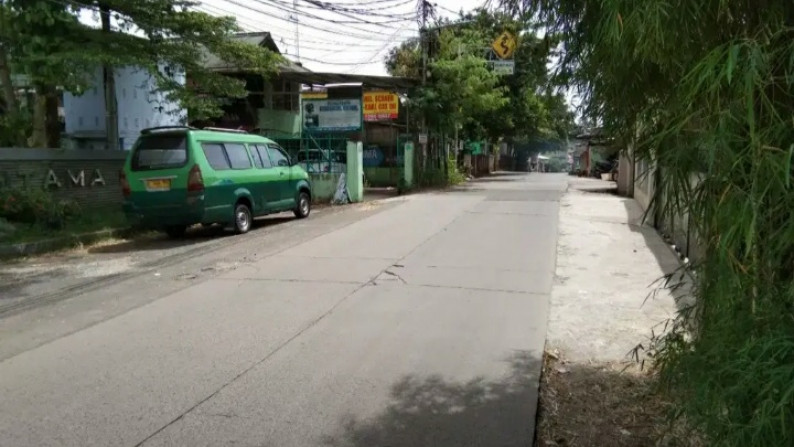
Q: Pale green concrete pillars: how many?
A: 2